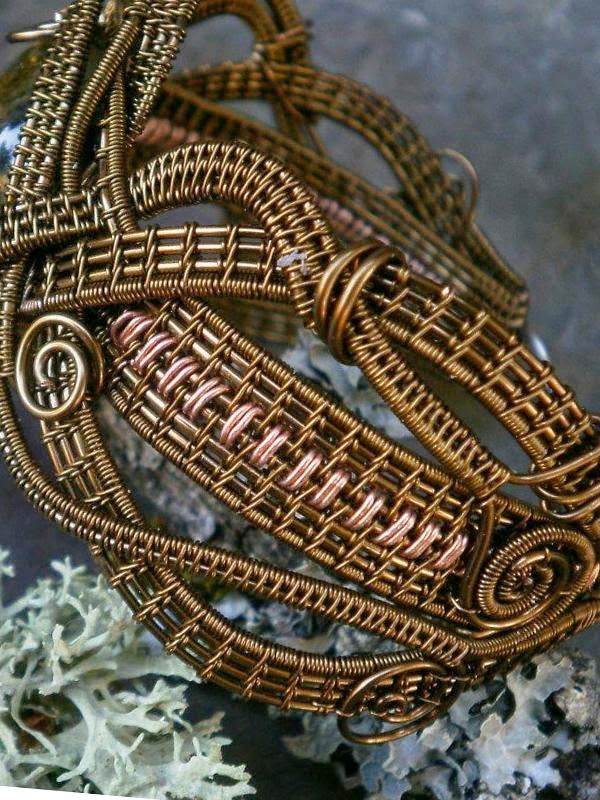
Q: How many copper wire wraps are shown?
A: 12